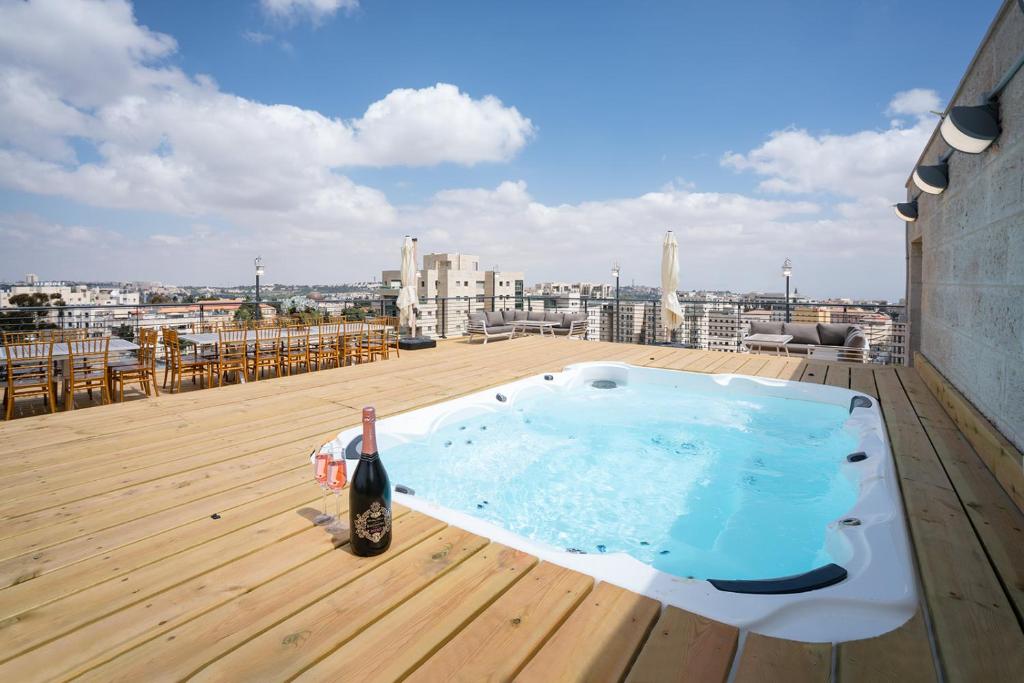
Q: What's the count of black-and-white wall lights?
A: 3